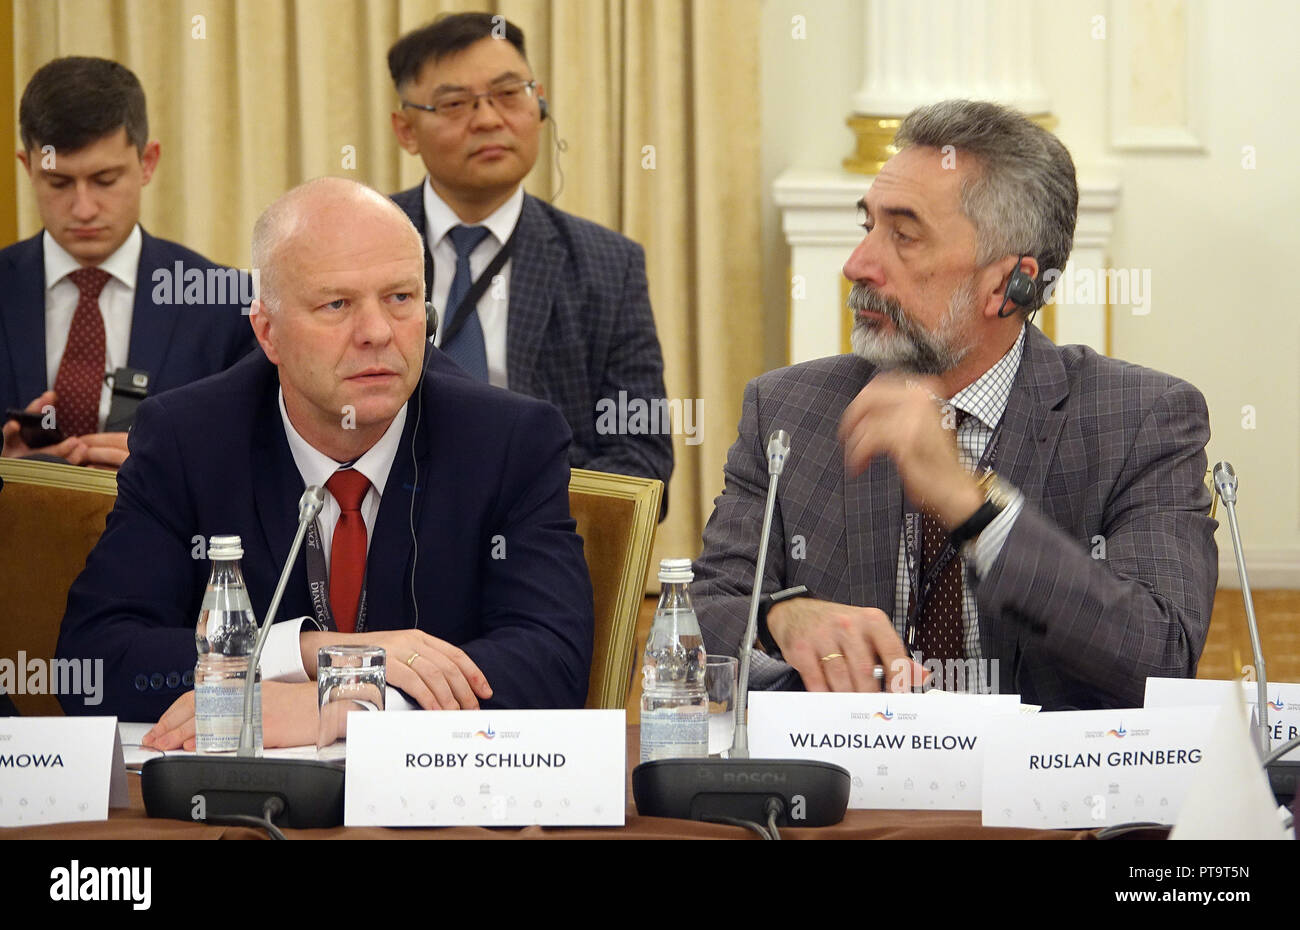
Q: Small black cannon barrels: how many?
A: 0